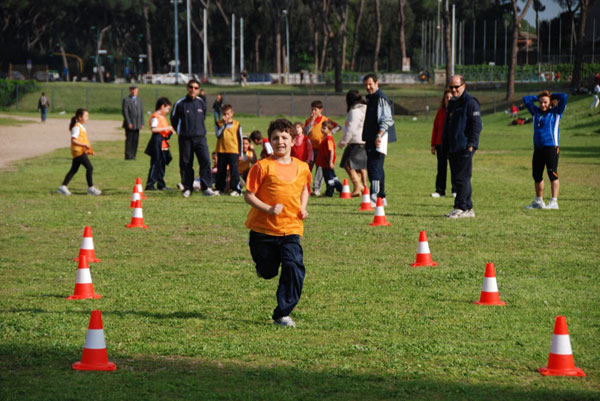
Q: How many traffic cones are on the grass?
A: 12